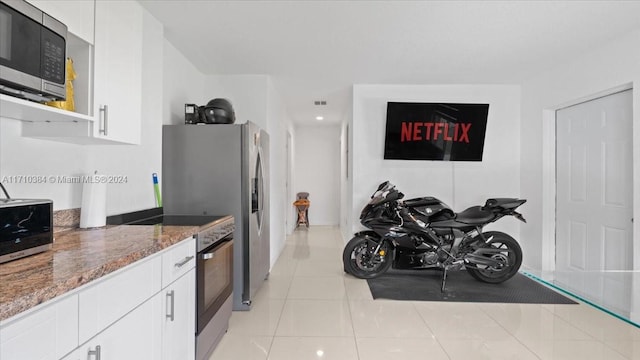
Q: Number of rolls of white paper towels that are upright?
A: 1